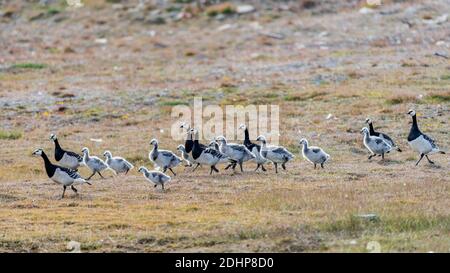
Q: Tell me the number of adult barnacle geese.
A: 7